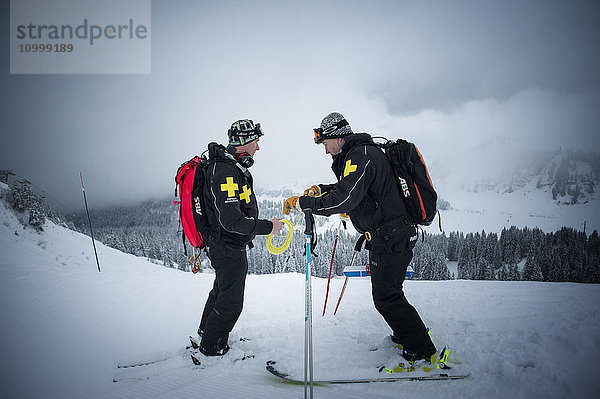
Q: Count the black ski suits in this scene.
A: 2